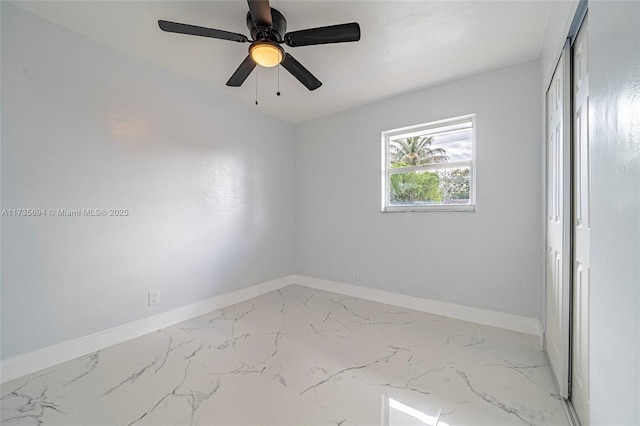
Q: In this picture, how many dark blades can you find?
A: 5